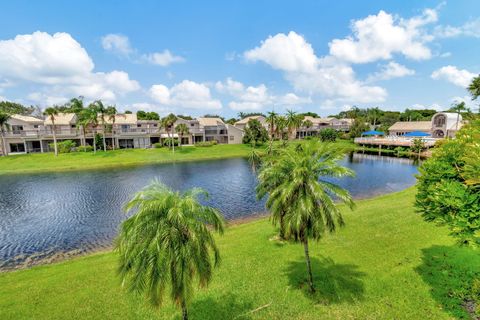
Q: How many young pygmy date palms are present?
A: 2